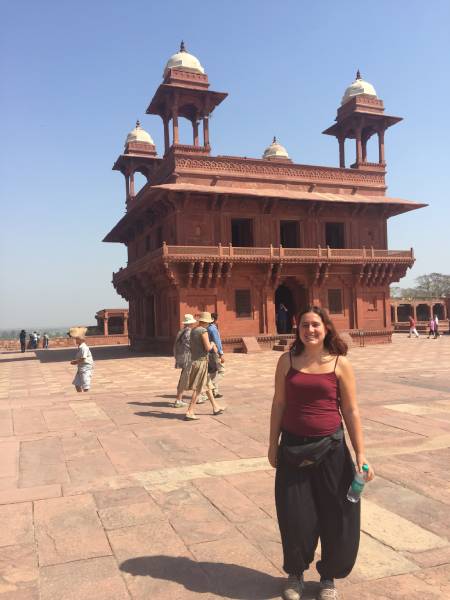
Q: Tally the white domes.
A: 4